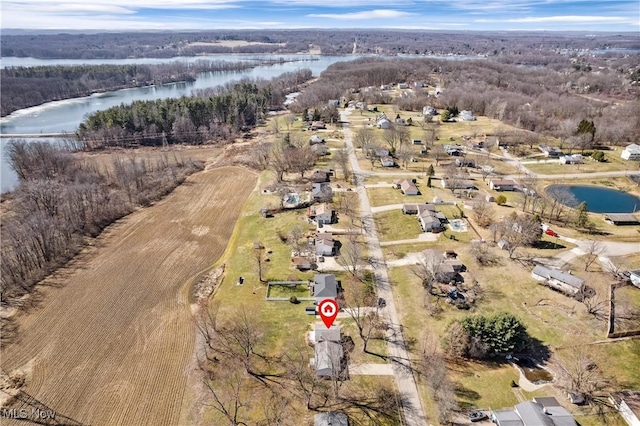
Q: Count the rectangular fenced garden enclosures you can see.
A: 1